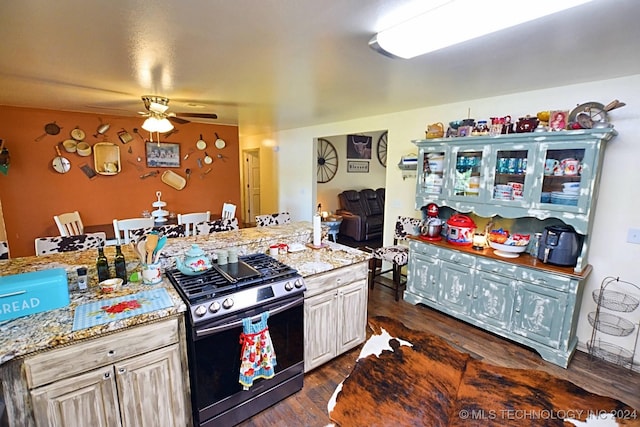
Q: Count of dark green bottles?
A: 2